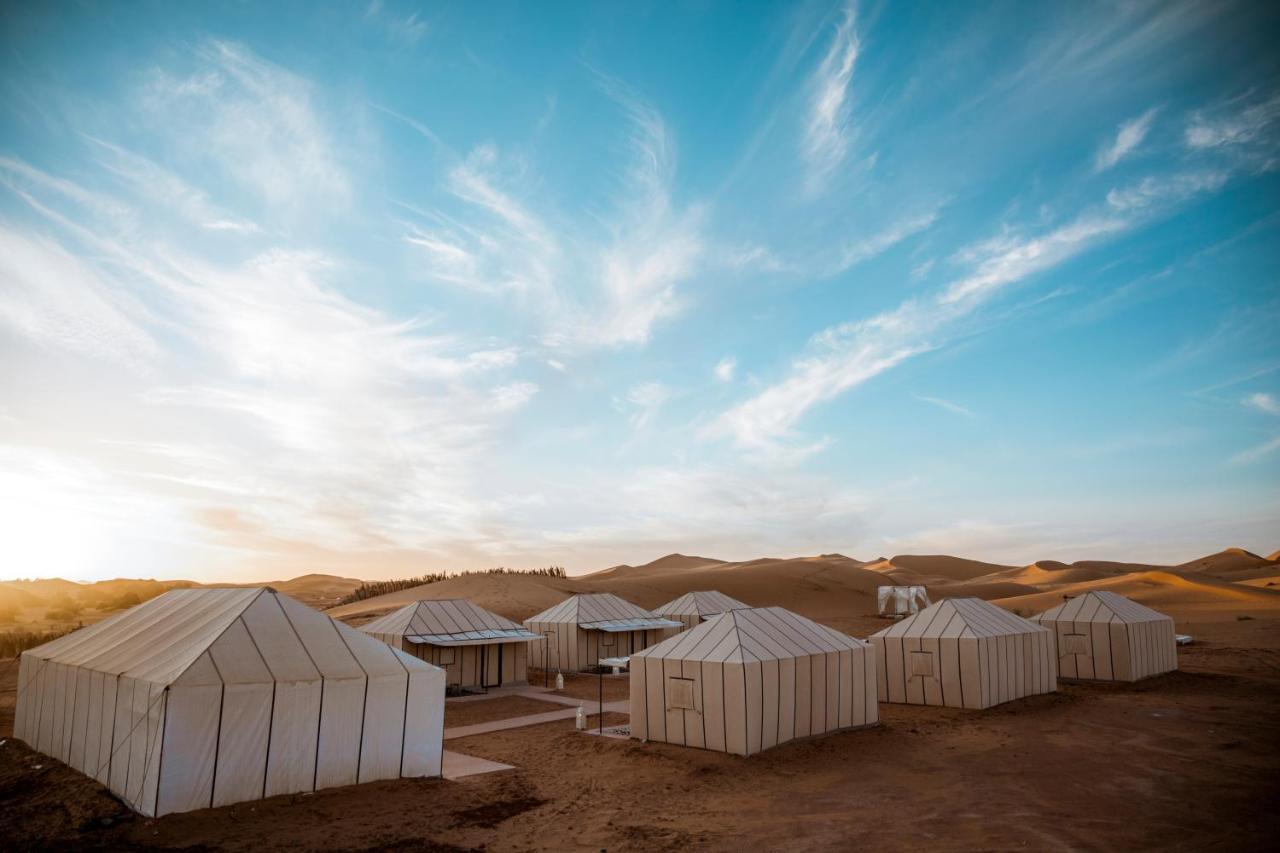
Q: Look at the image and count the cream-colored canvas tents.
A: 7